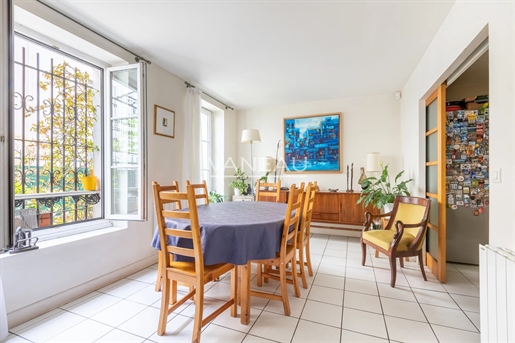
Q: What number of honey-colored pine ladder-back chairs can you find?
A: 6